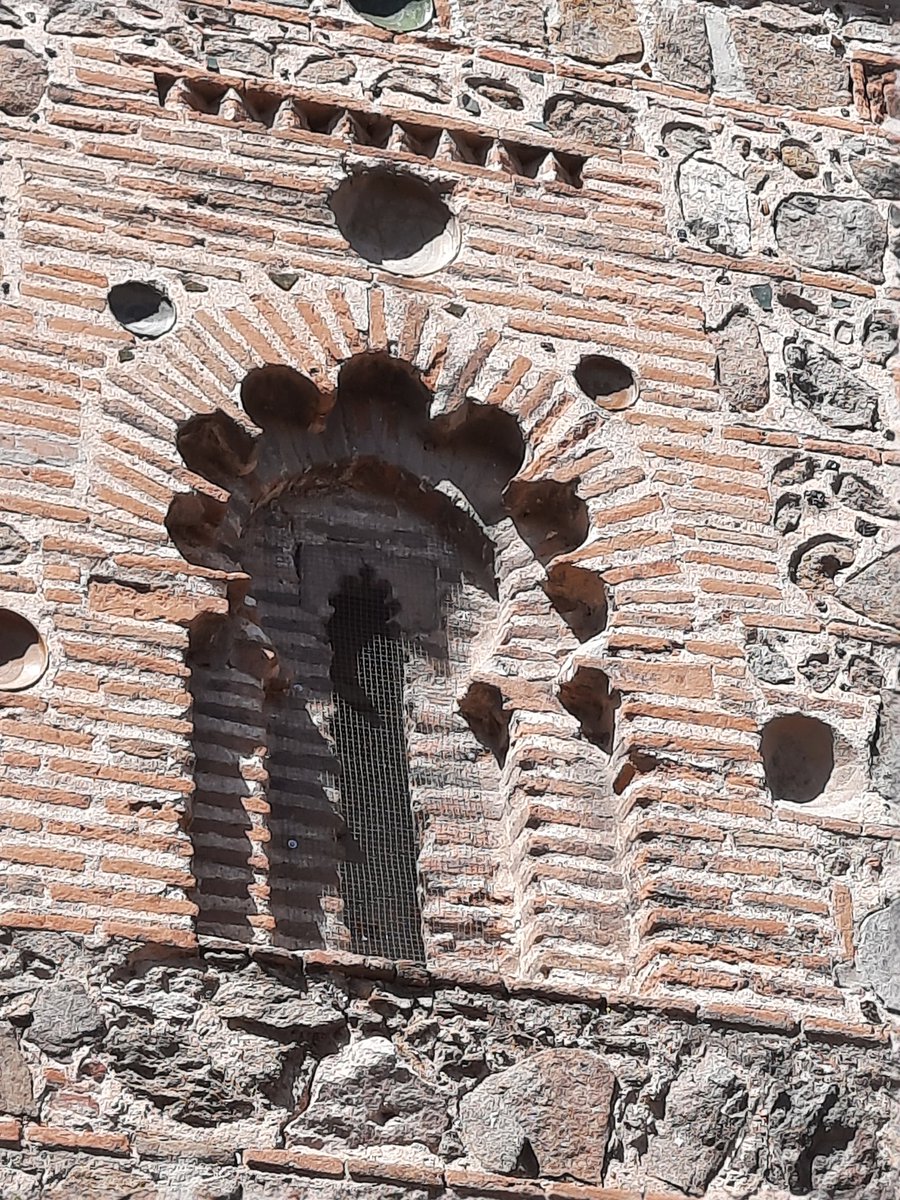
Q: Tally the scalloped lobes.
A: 7